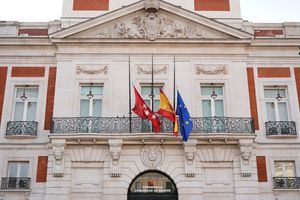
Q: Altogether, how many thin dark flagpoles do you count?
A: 3